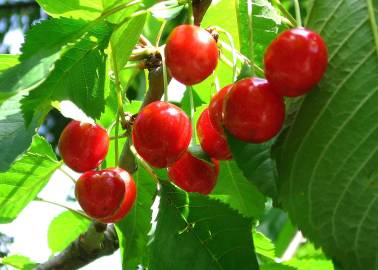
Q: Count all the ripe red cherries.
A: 10